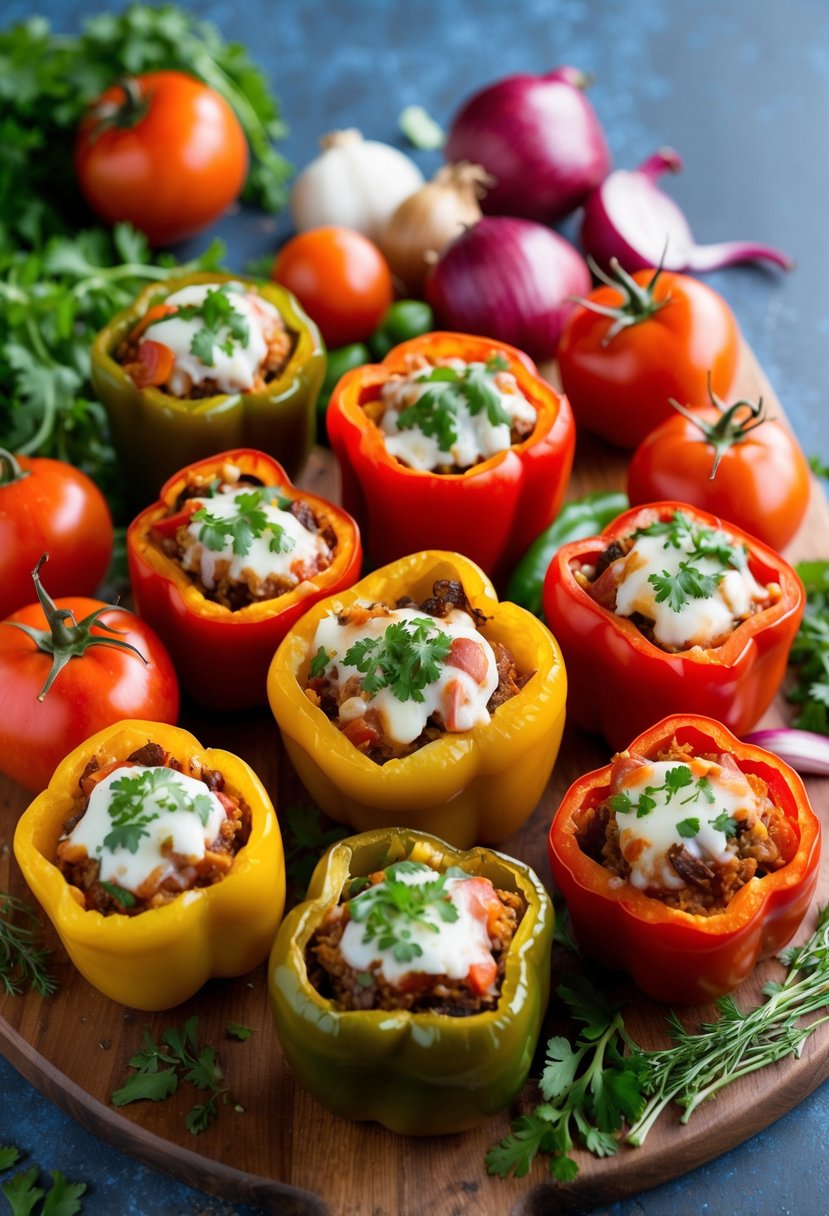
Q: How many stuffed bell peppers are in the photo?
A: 8